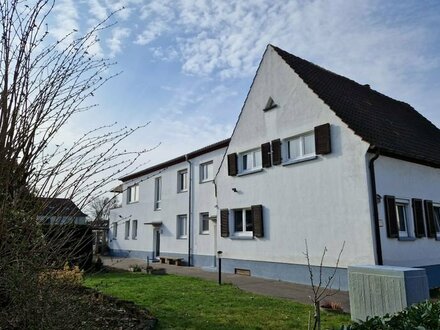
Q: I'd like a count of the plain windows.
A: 9